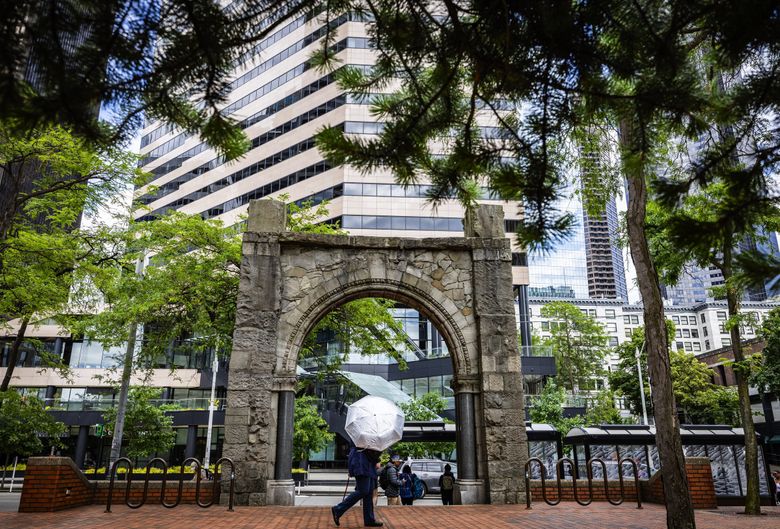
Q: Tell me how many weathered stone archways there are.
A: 1